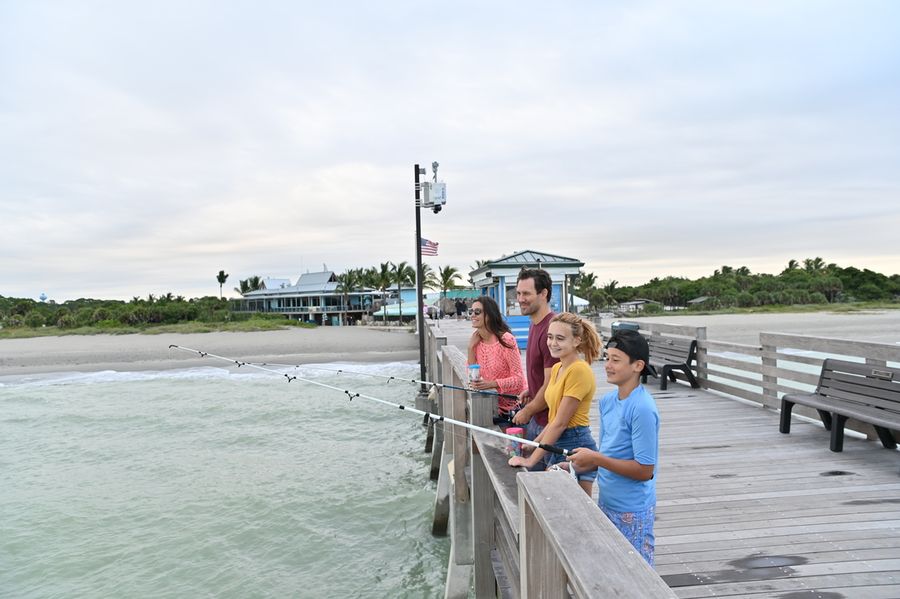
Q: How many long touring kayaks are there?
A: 0